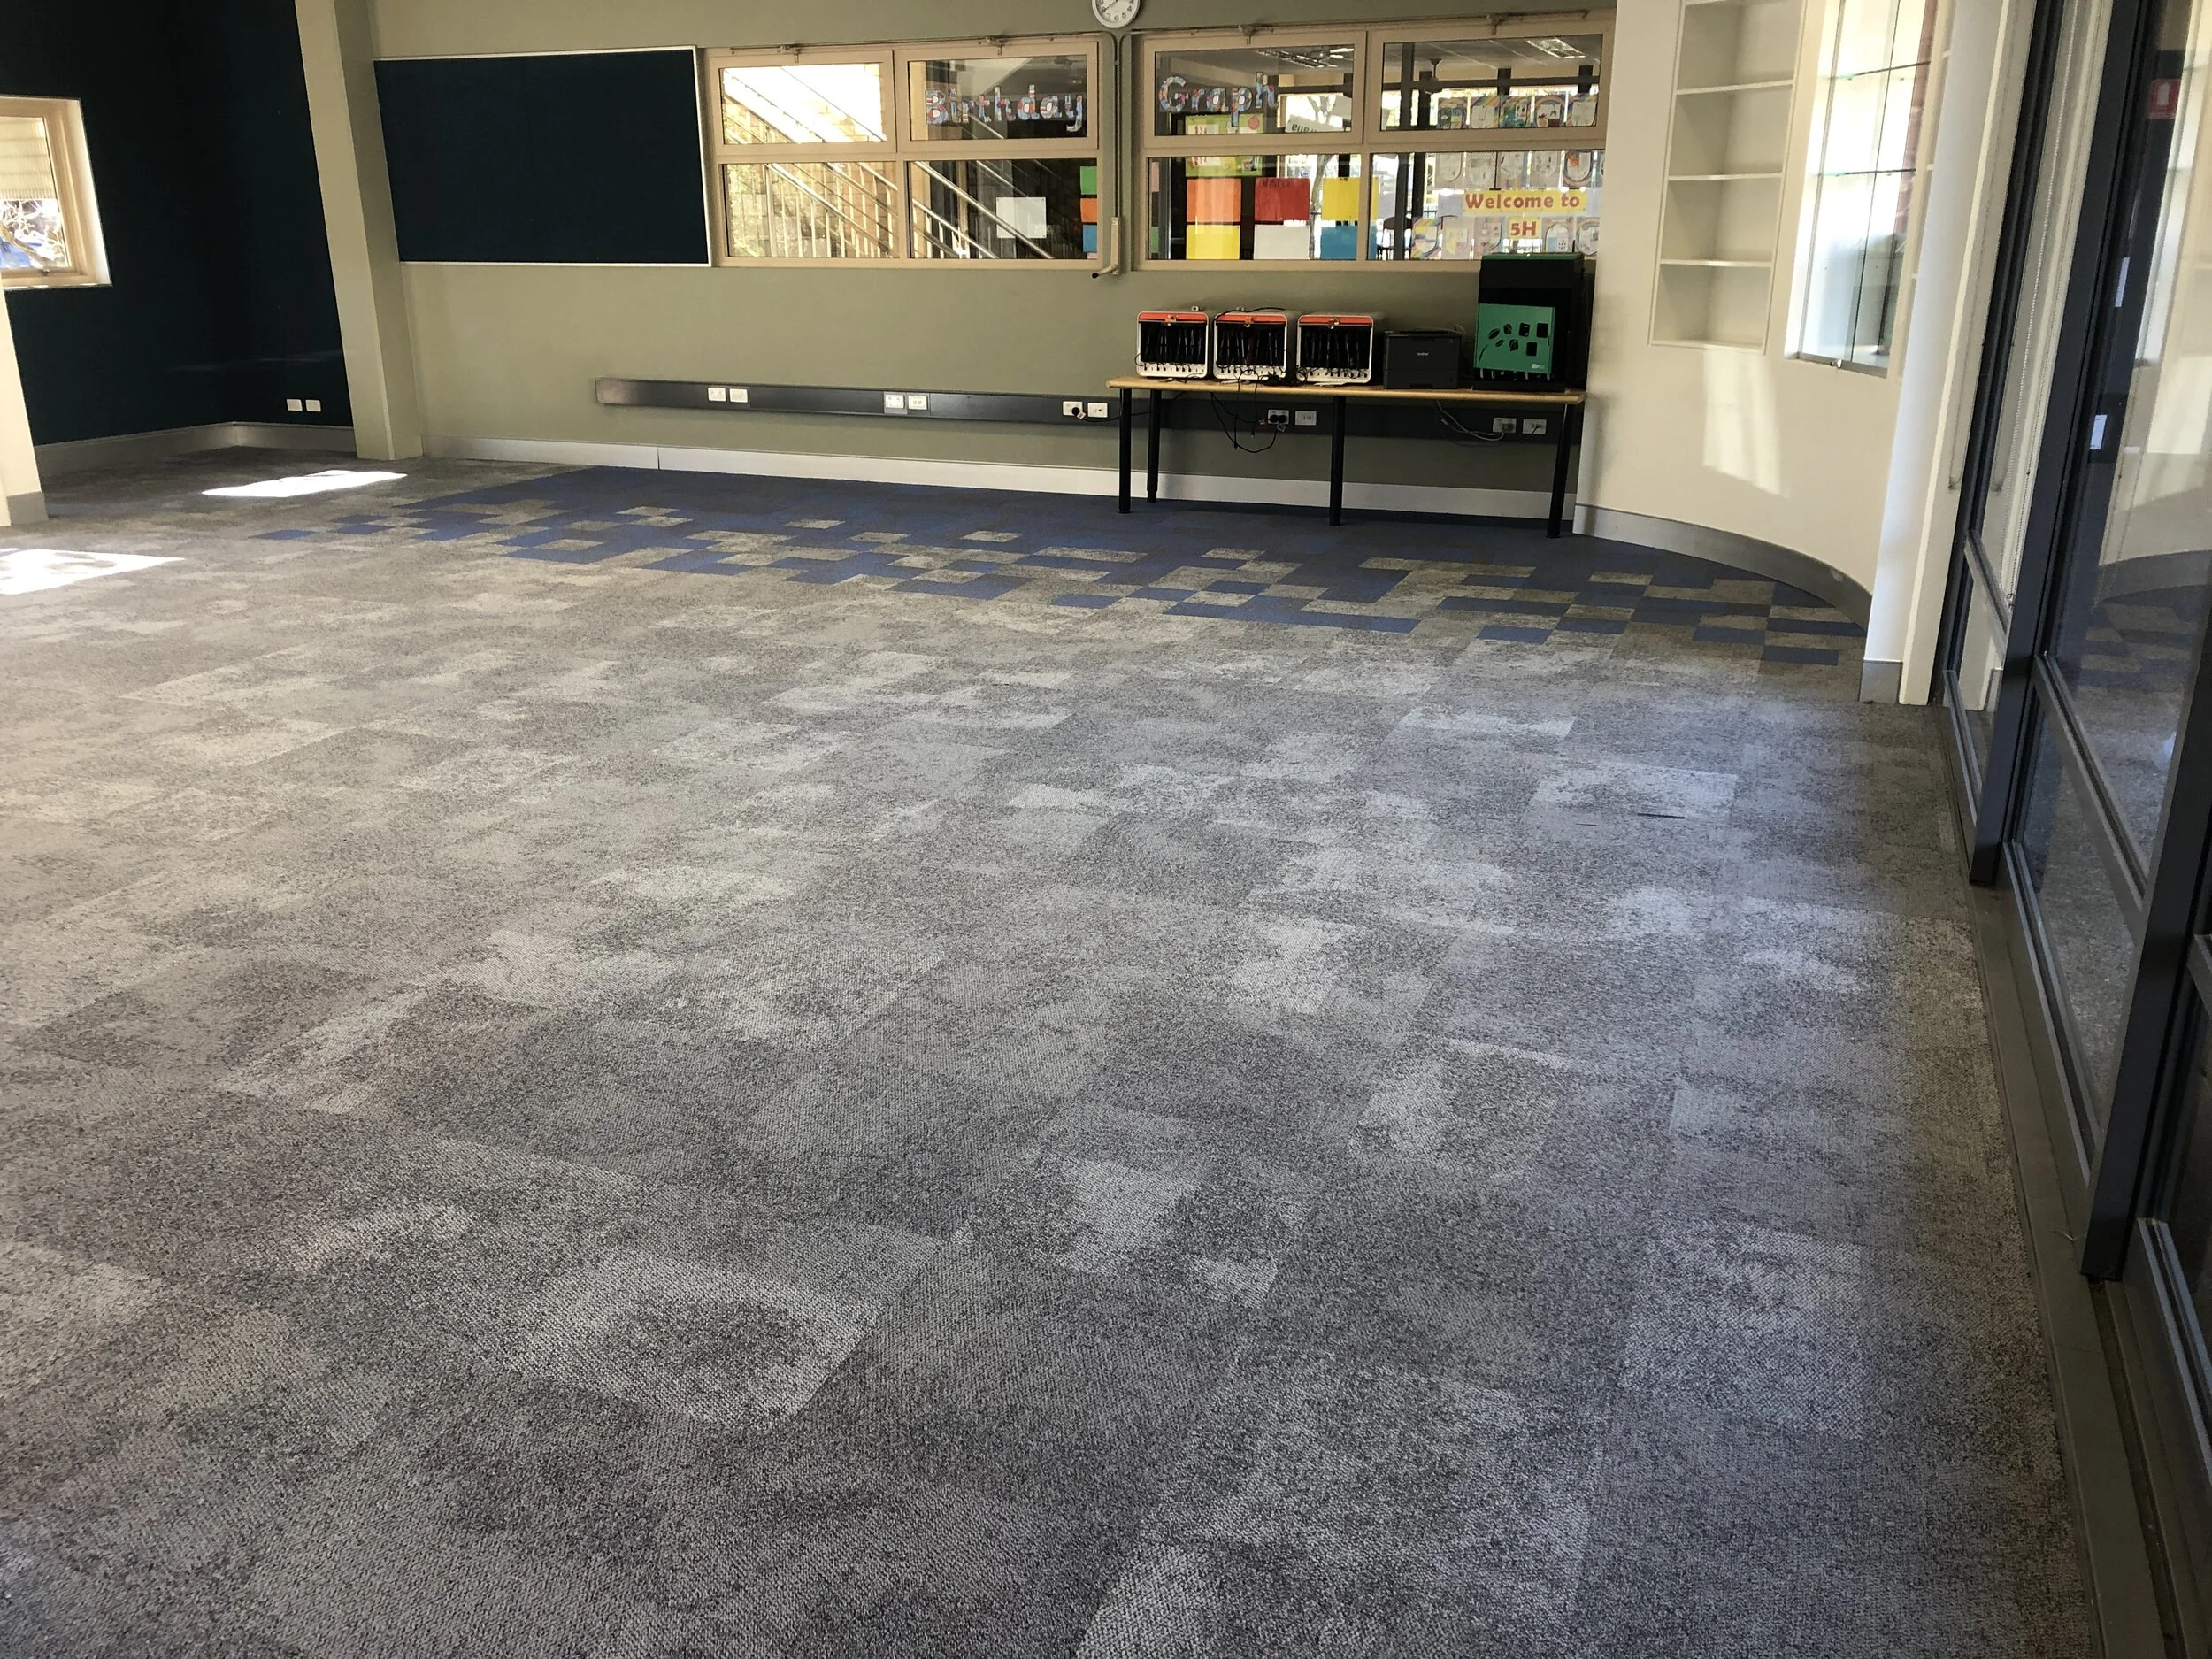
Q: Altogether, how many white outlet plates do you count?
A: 12